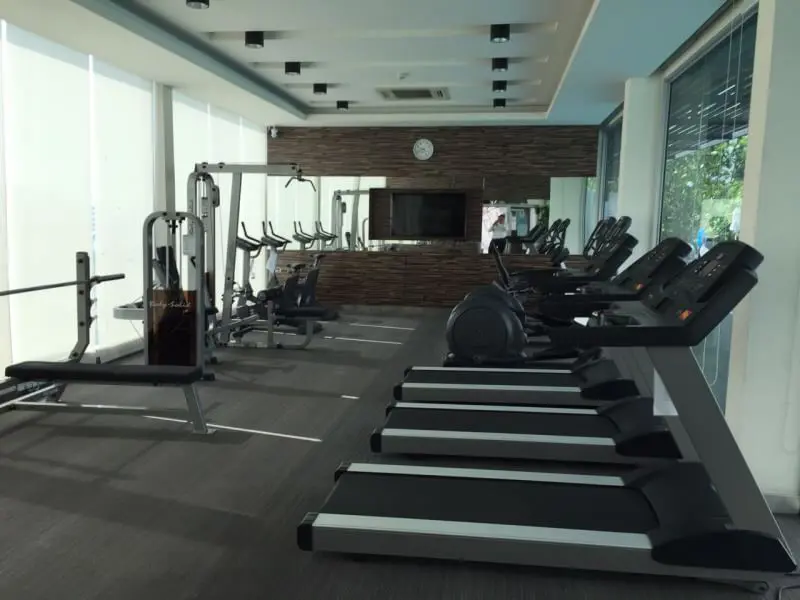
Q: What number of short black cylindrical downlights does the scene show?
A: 9